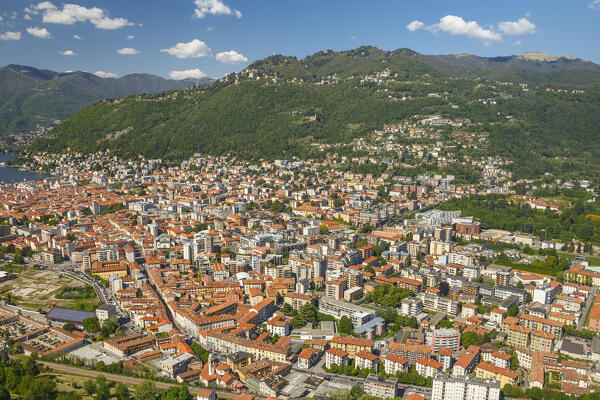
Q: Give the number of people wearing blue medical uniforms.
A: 0